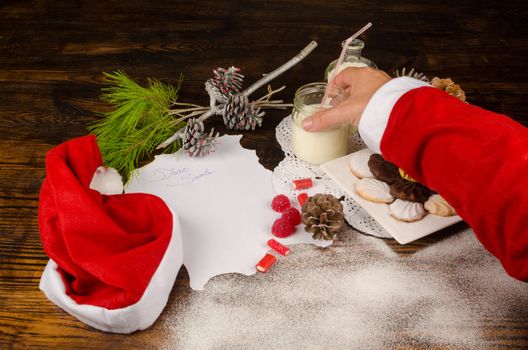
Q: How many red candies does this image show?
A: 7